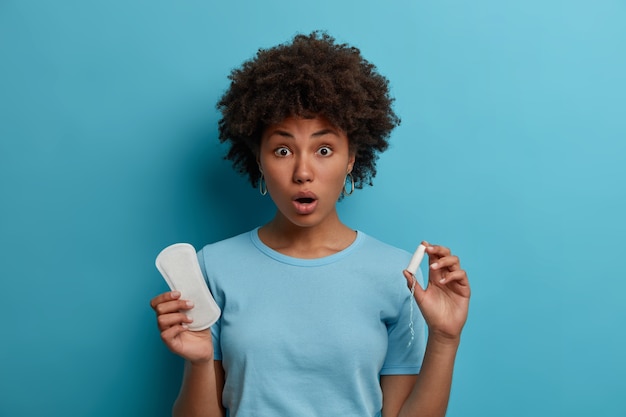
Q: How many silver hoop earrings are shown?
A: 2